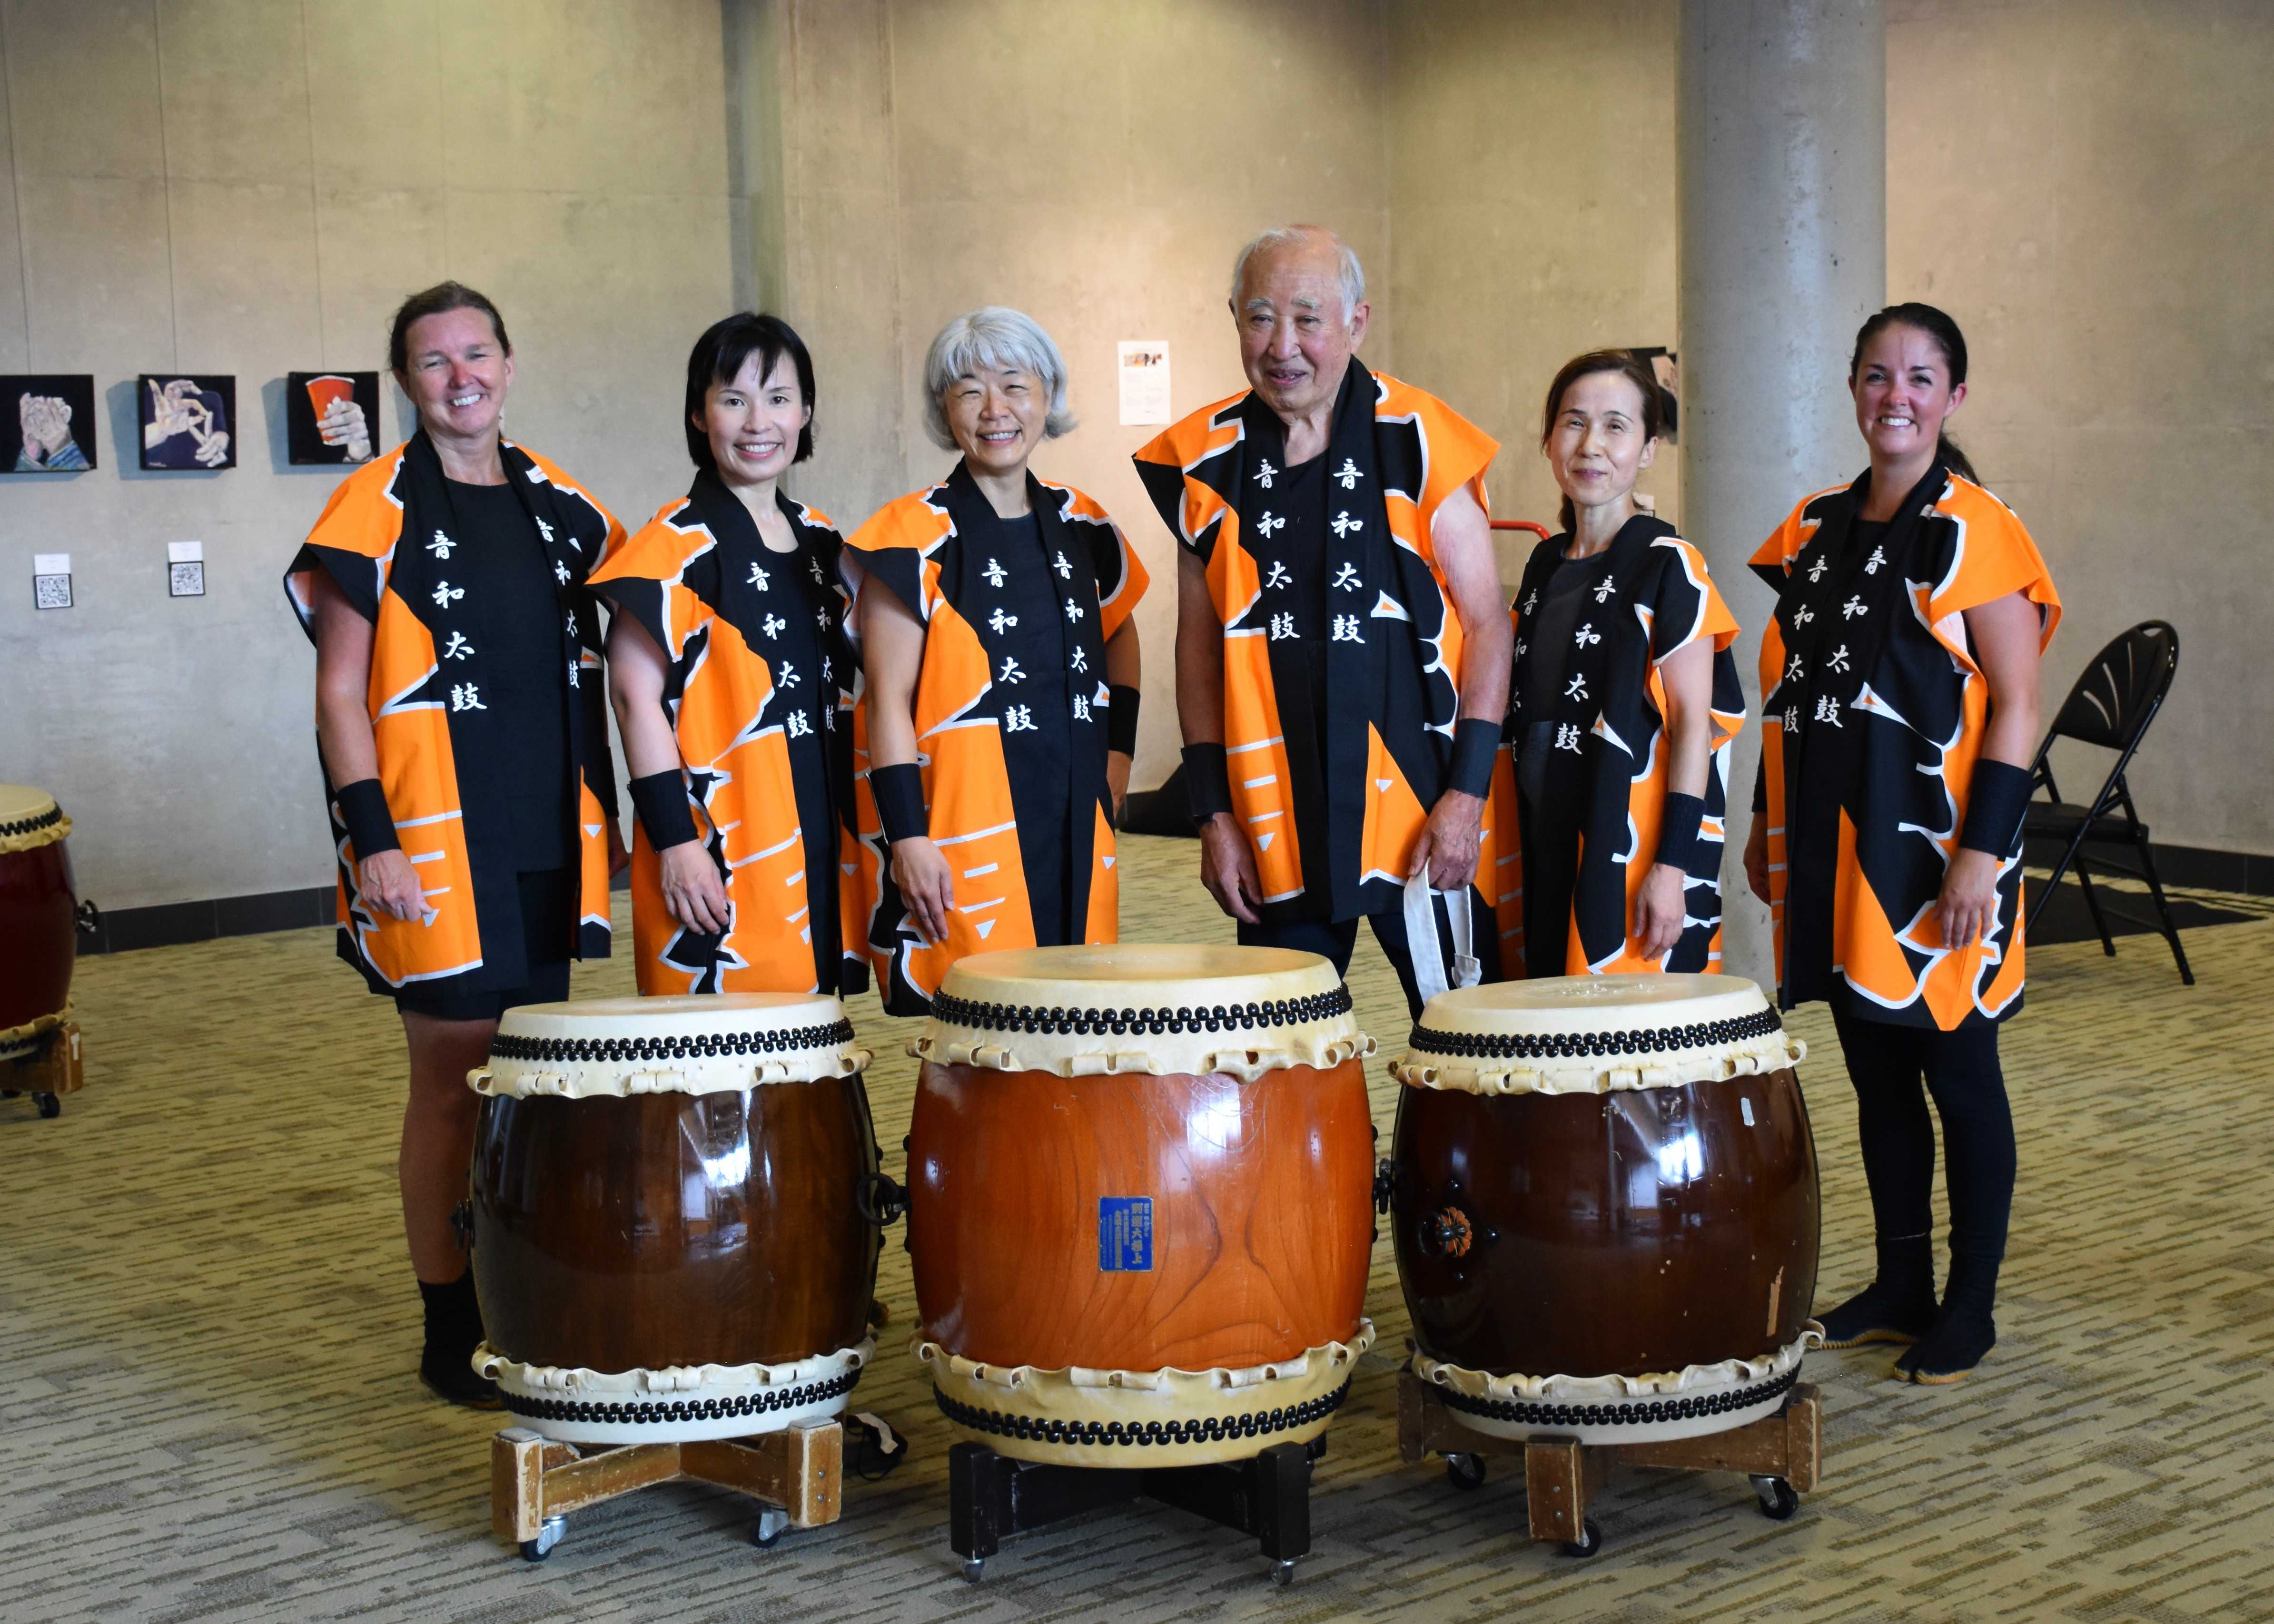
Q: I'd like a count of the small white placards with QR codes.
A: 2